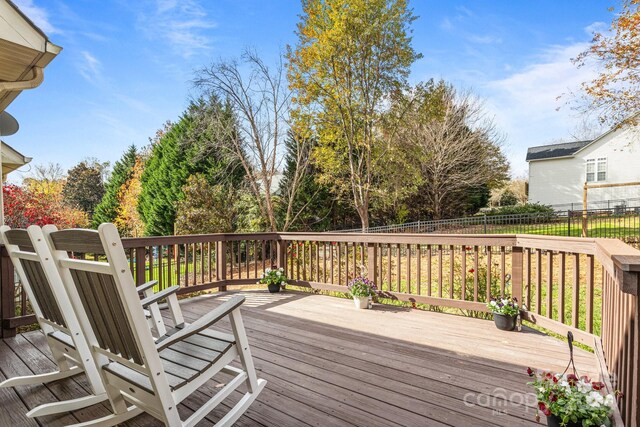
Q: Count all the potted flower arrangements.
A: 4